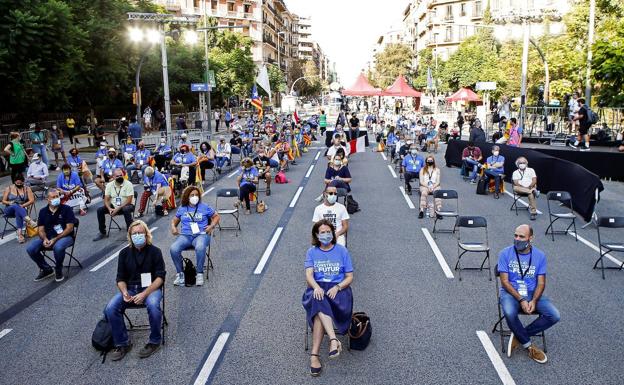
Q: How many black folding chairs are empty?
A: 5